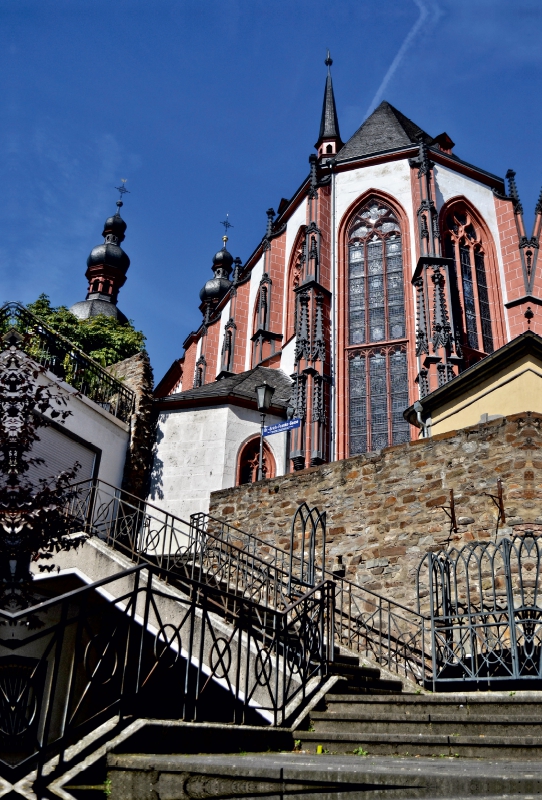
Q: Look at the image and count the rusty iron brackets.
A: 2